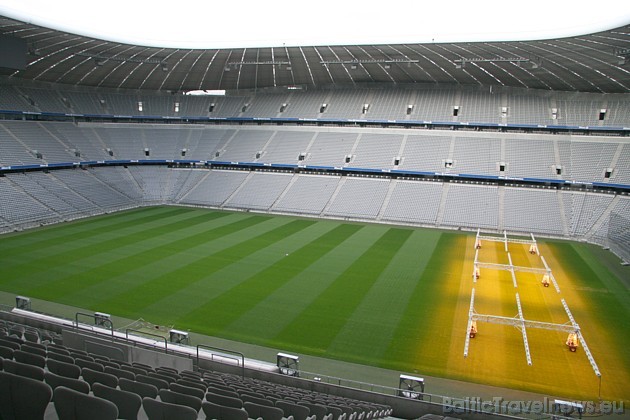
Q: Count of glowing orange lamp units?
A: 6